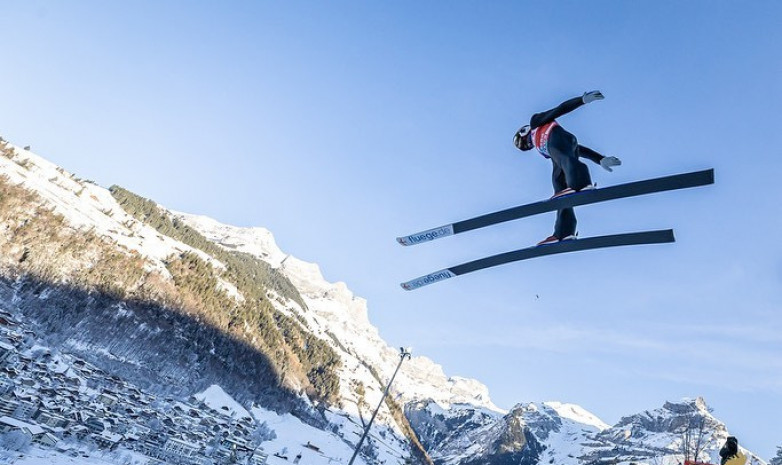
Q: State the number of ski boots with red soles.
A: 2